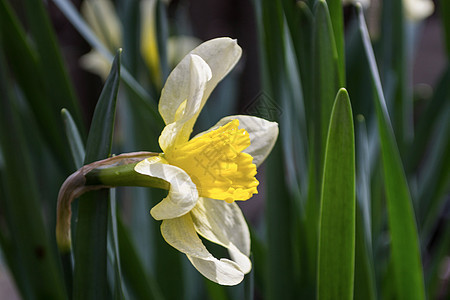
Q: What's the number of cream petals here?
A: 6